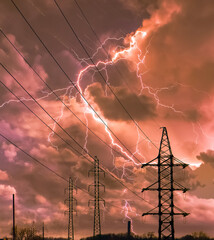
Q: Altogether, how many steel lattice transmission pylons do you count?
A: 3